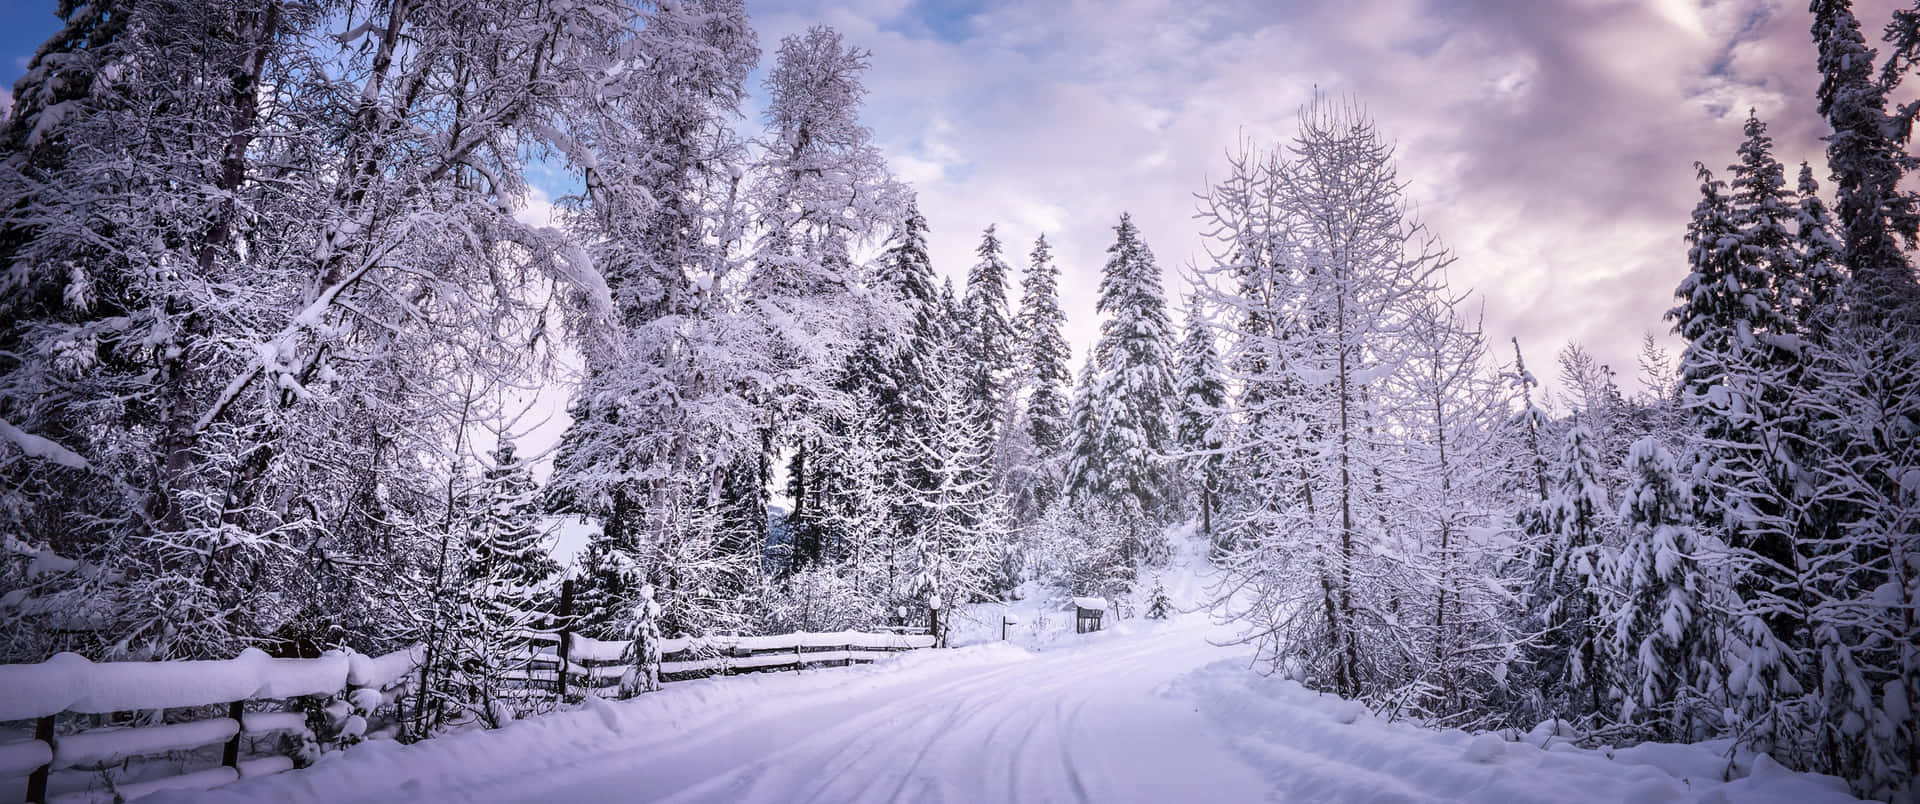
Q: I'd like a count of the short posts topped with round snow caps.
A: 2